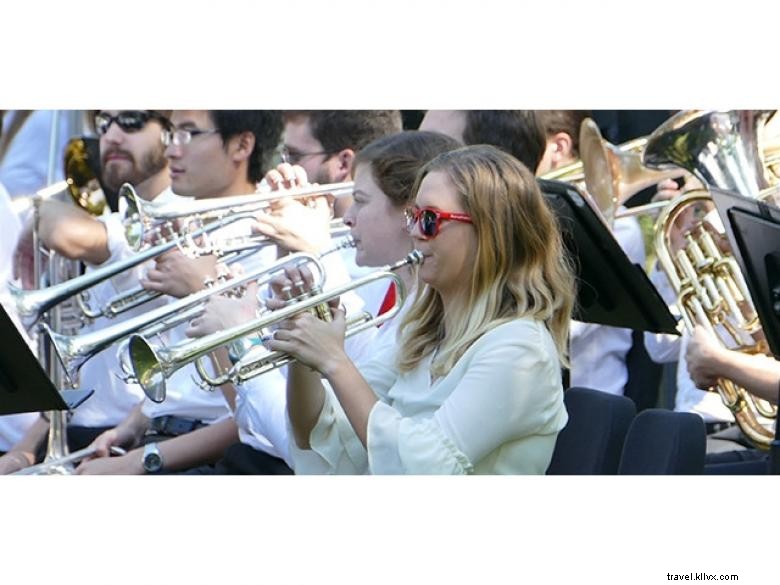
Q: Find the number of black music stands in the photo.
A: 3